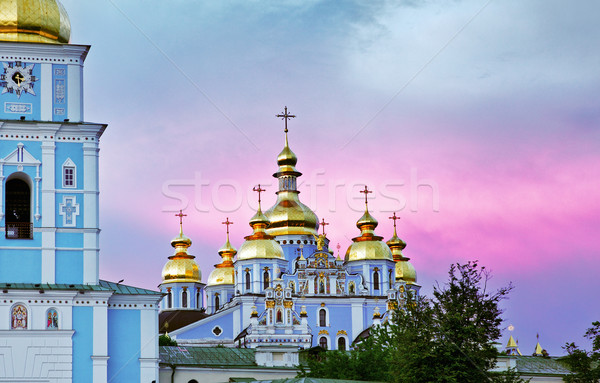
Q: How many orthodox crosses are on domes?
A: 7